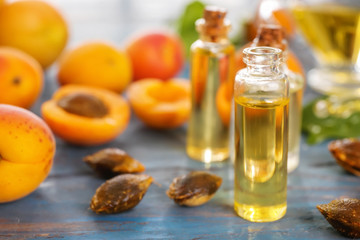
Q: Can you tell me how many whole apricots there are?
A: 5